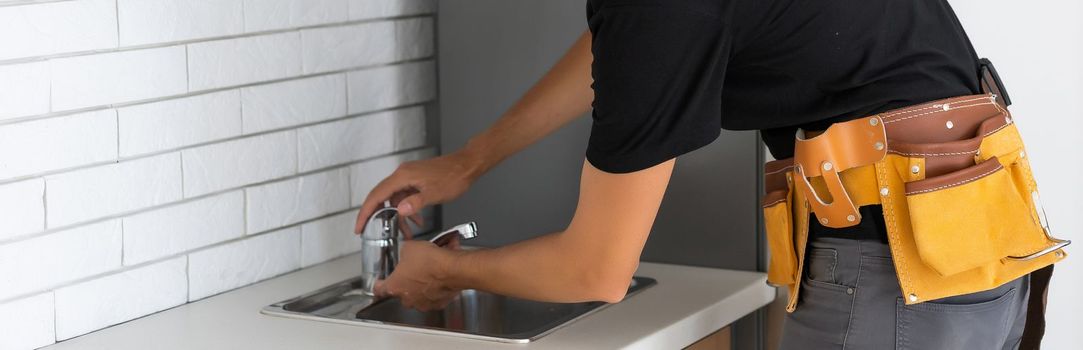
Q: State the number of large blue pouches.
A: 0